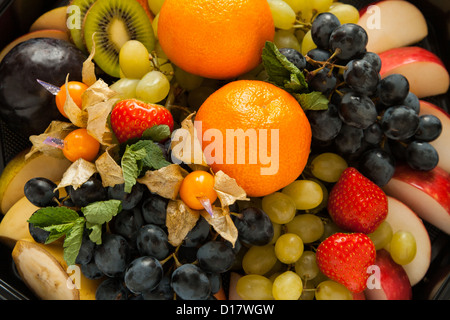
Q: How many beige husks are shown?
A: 3